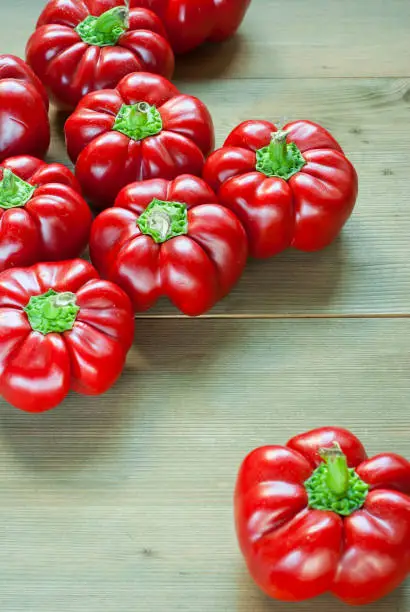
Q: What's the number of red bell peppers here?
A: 9